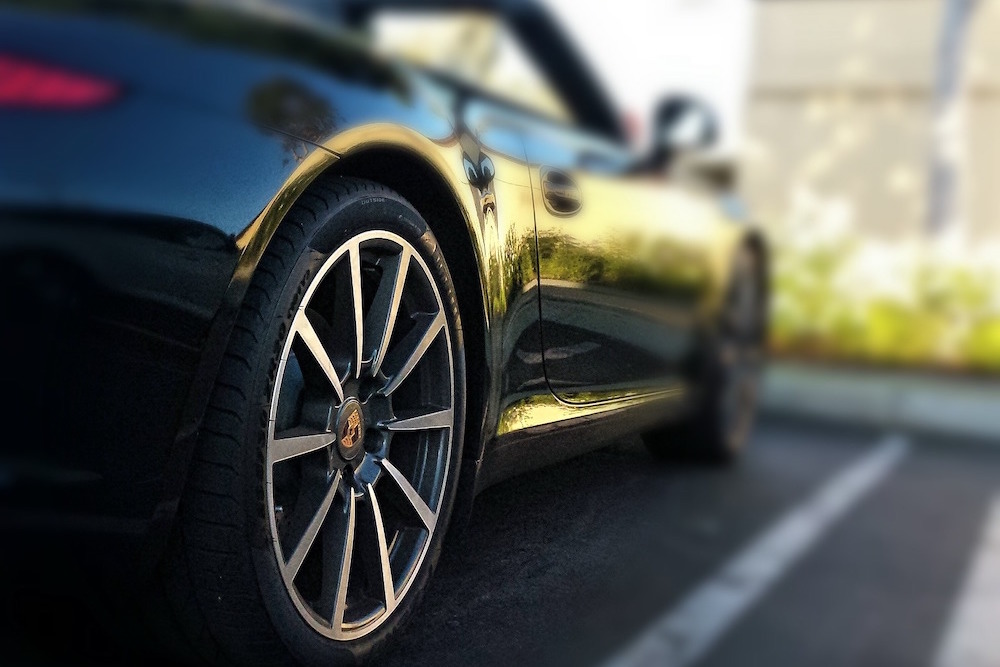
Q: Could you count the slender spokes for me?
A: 10